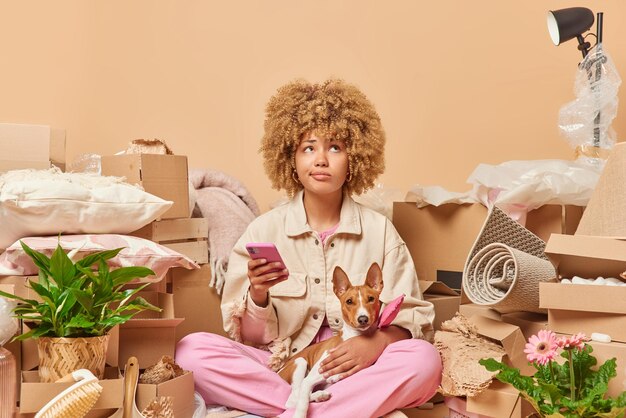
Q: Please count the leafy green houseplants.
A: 2